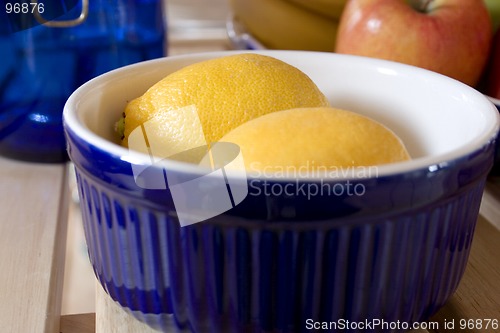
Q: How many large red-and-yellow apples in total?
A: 1